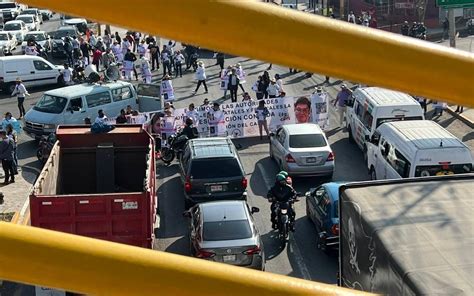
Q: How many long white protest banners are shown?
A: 1